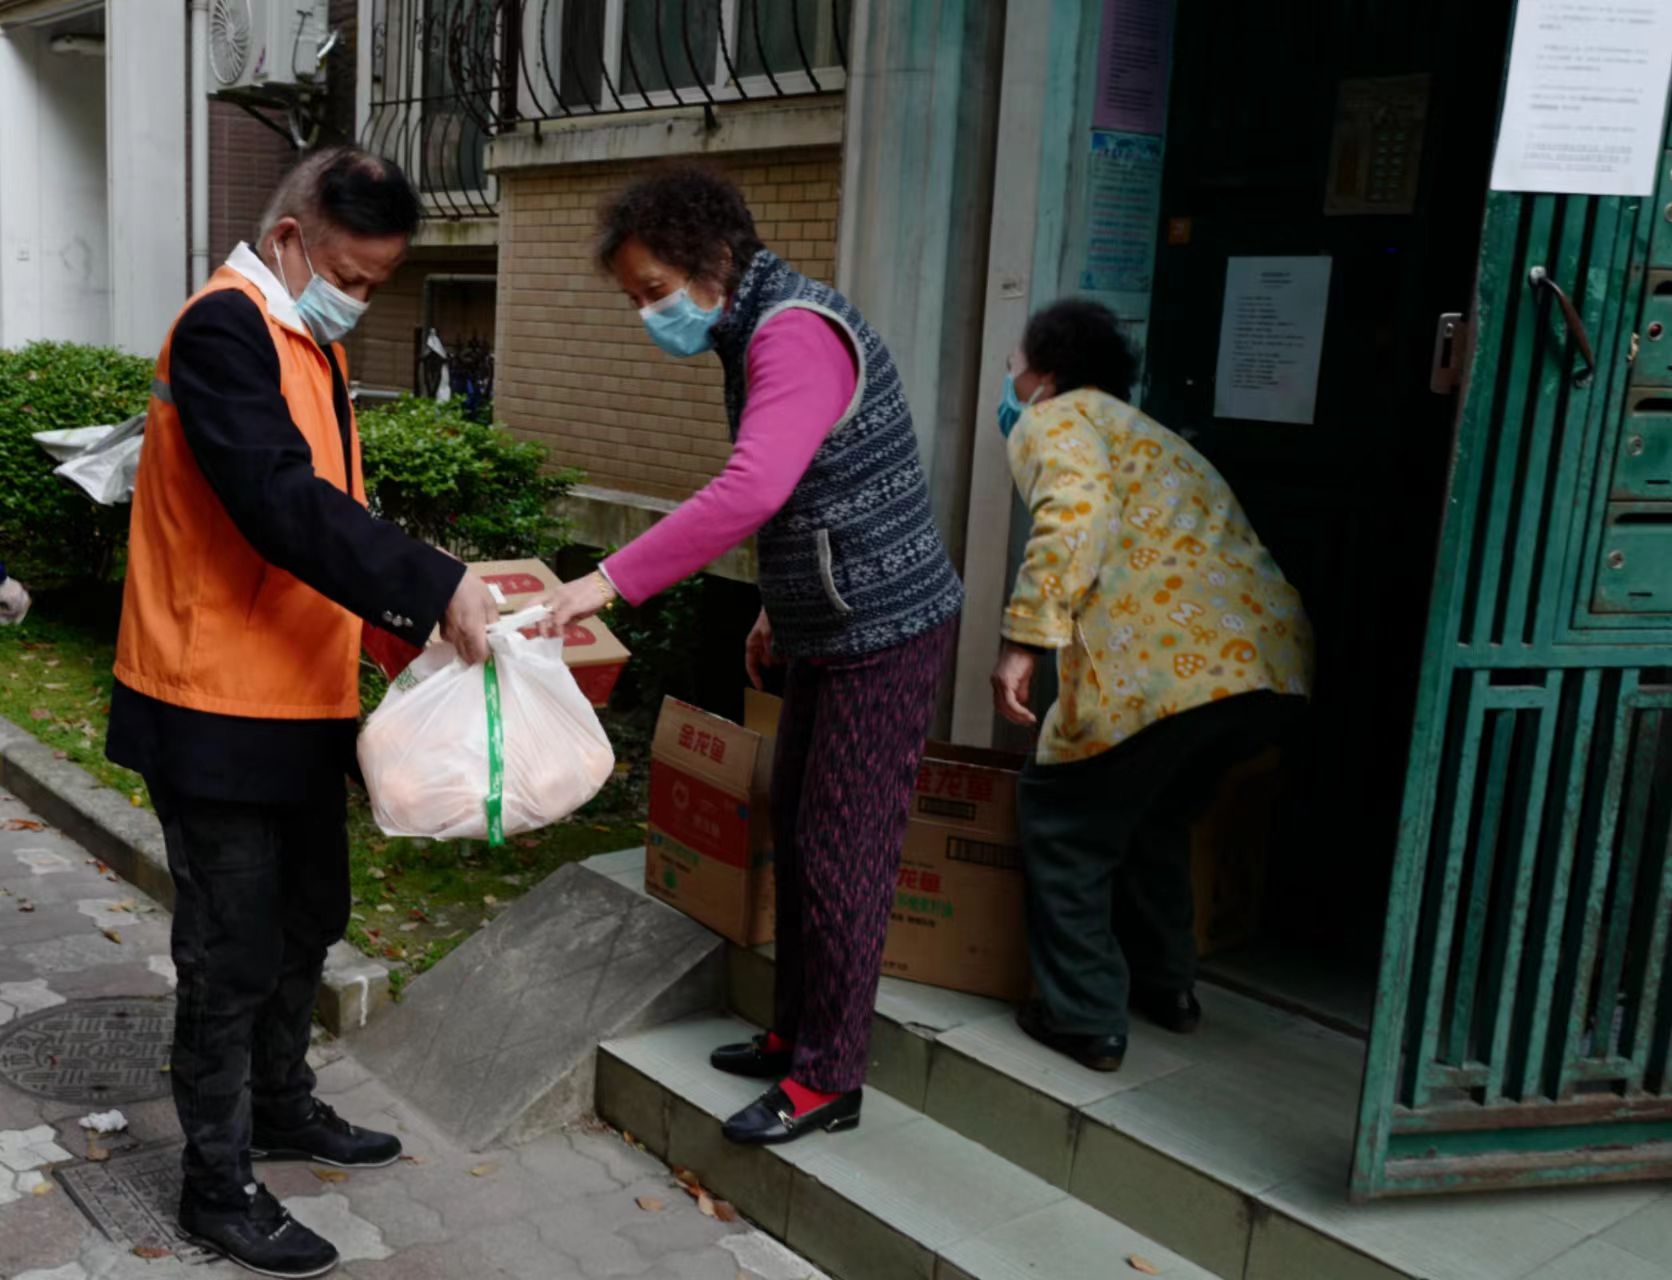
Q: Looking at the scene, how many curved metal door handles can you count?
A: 1